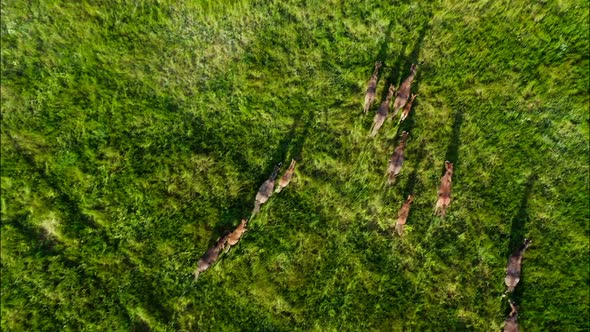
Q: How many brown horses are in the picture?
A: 13